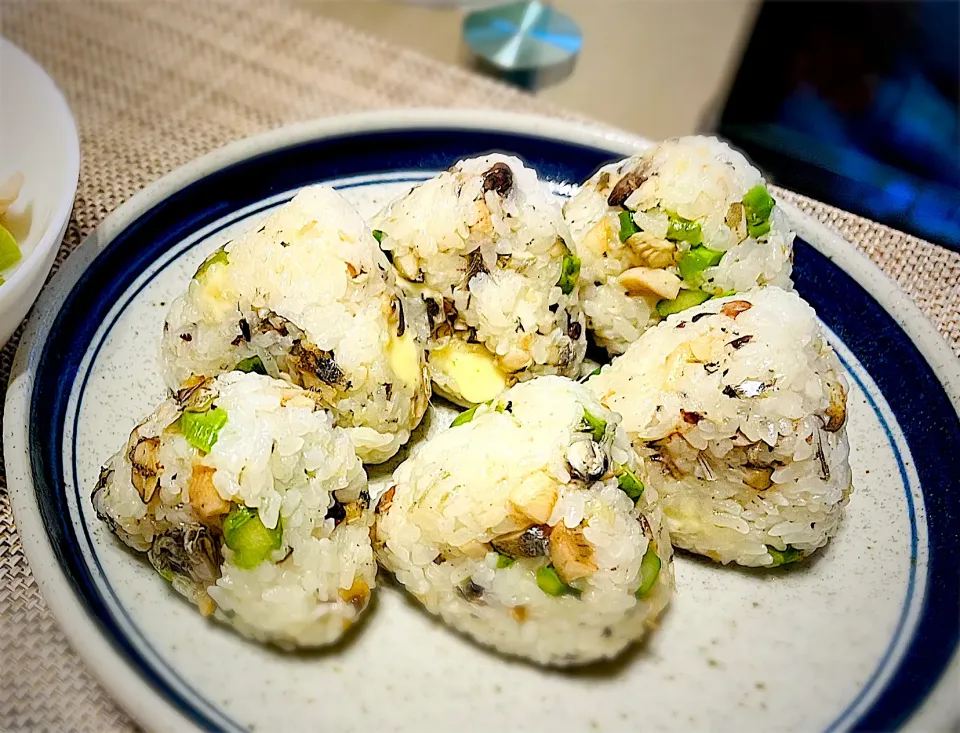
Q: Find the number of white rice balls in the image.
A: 6